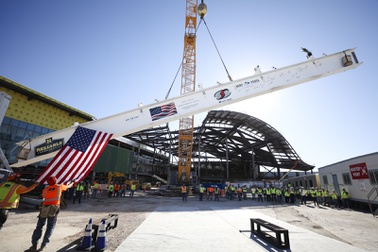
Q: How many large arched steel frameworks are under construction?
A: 1